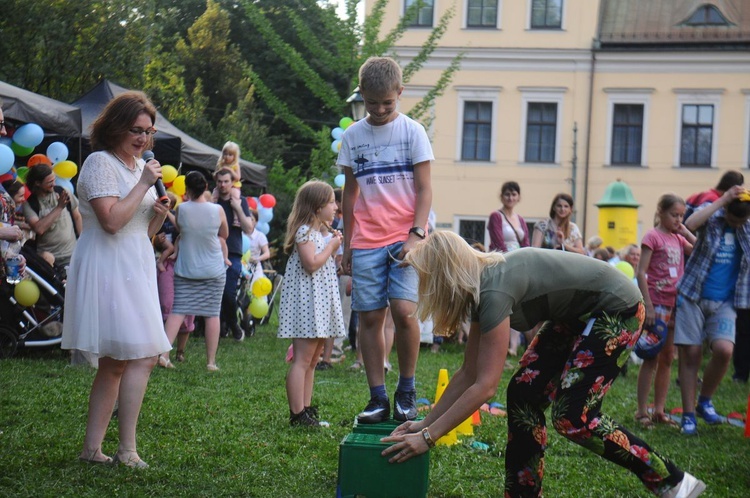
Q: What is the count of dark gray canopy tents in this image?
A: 2